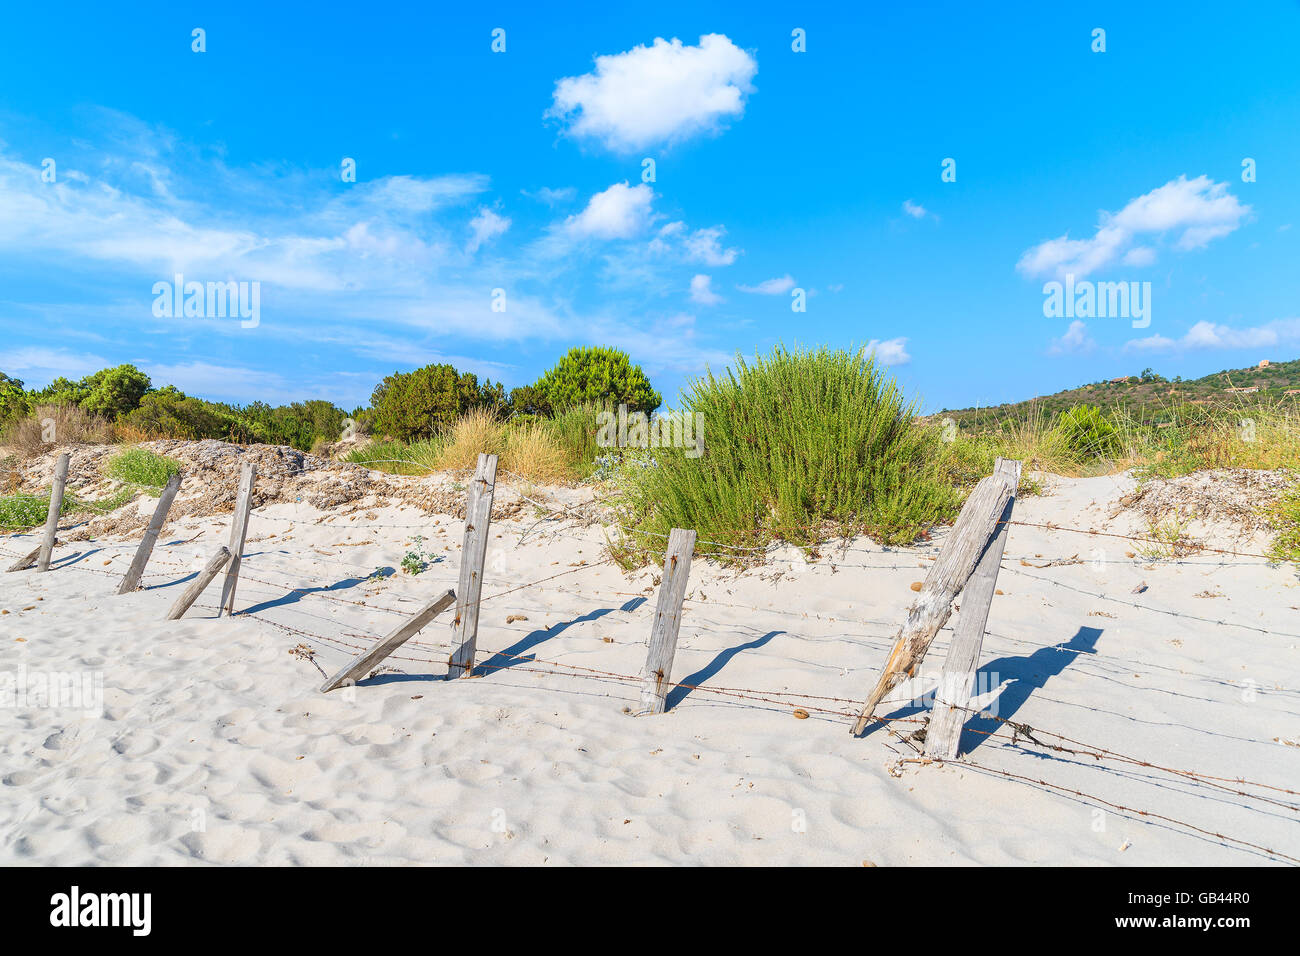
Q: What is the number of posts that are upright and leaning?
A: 10